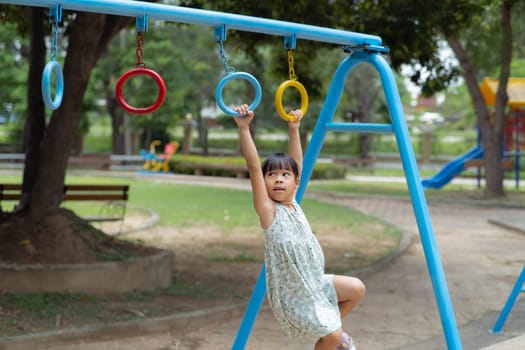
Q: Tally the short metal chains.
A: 4